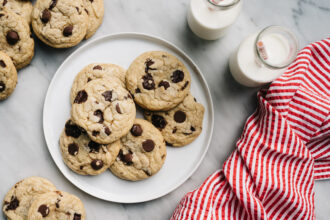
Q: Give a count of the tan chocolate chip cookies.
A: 13